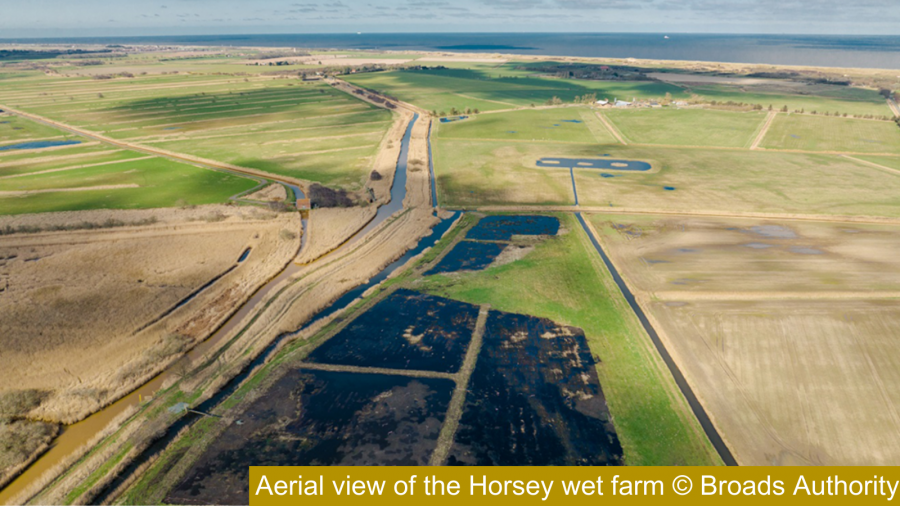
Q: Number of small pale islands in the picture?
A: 3